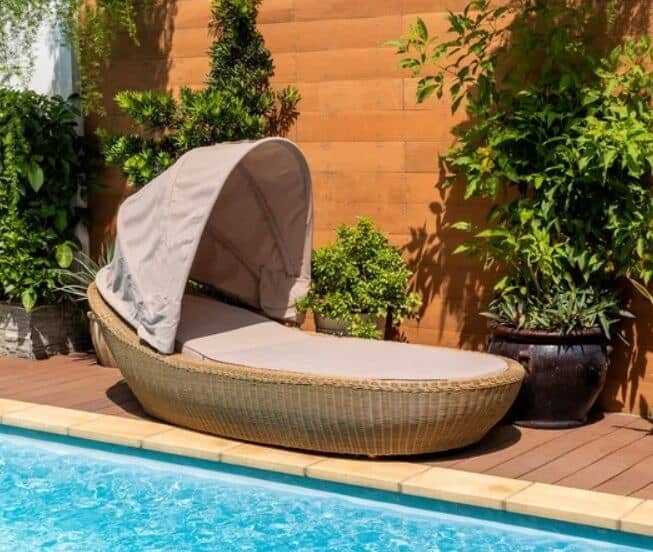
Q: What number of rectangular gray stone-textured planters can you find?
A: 1